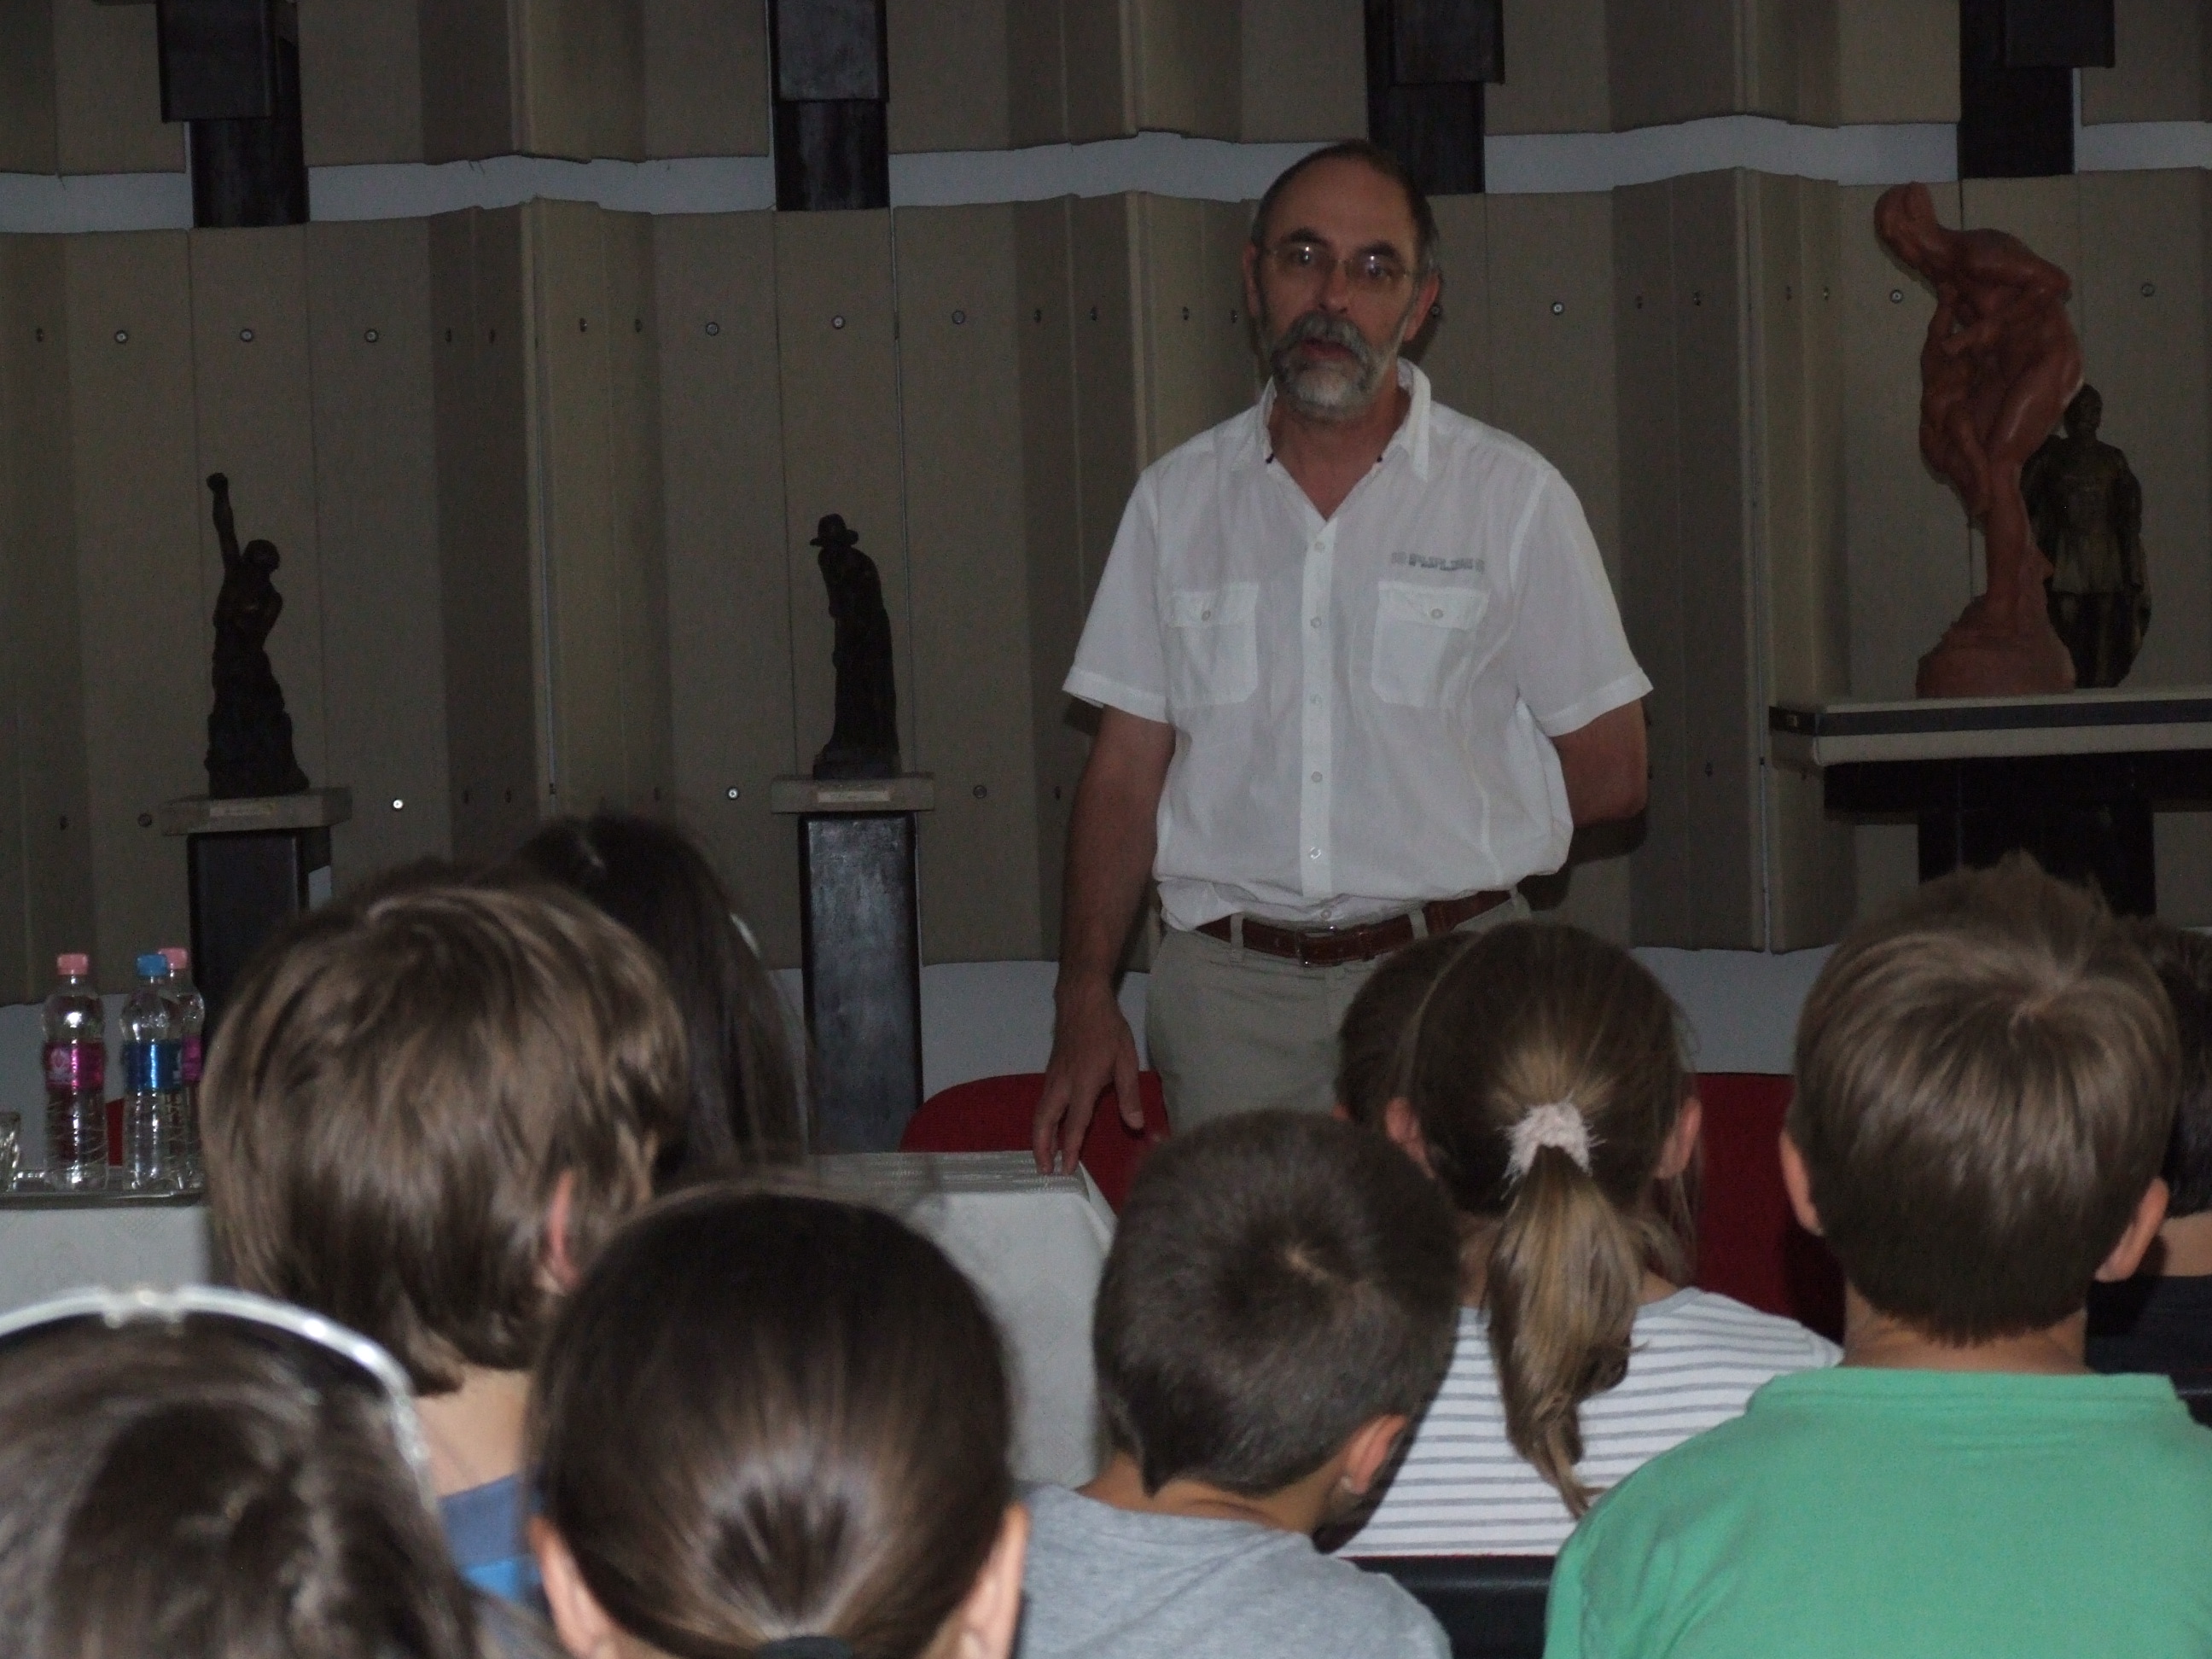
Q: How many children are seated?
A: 9